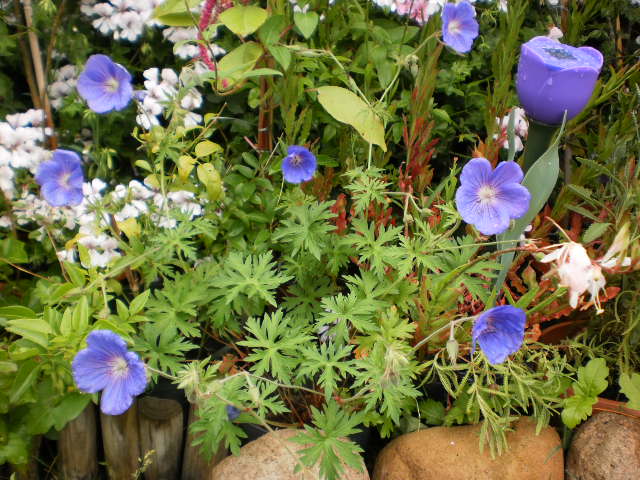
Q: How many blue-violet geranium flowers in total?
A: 7